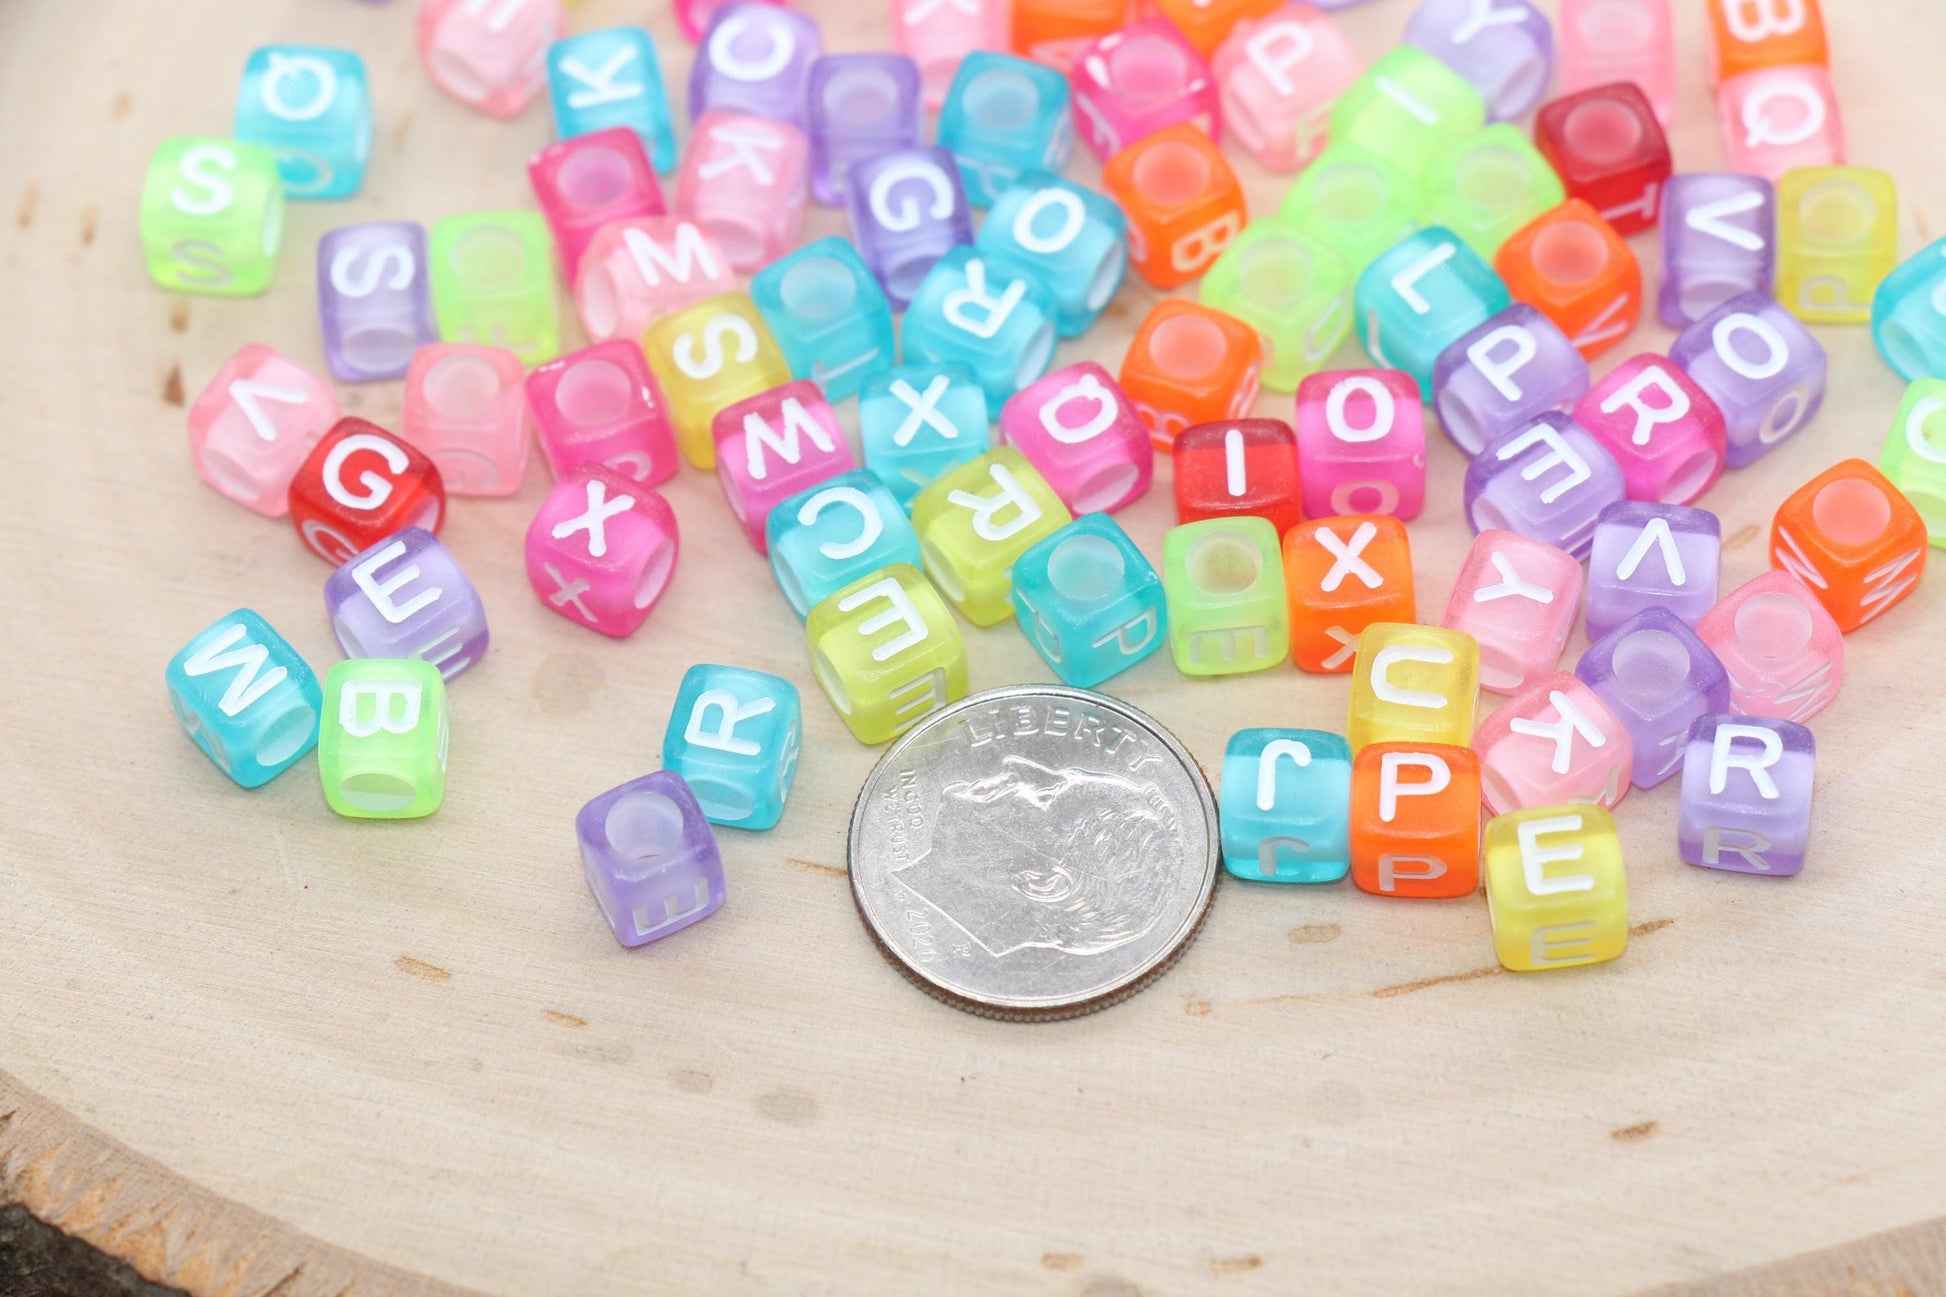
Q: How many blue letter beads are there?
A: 14